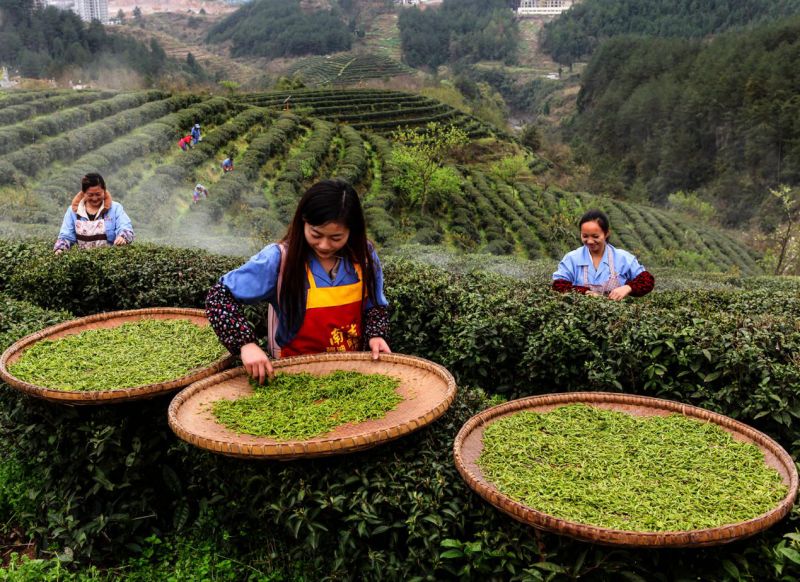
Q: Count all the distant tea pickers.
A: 4